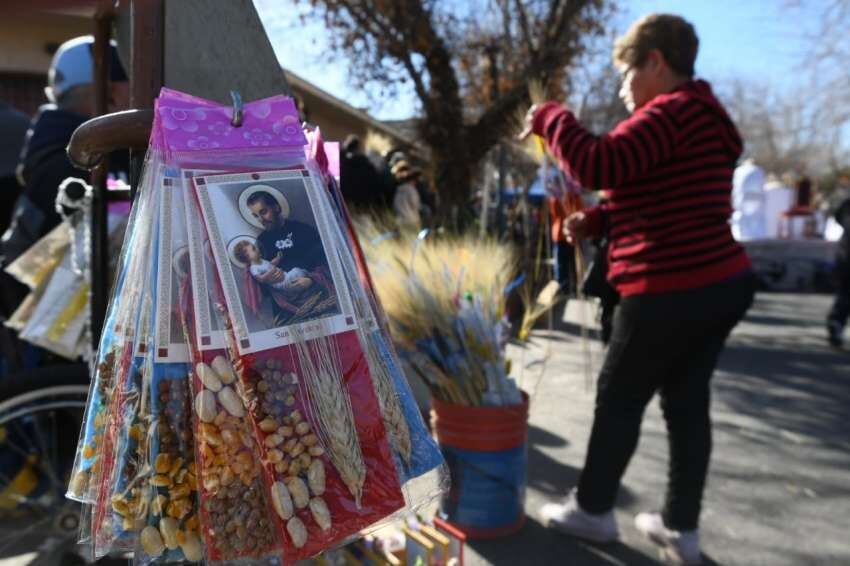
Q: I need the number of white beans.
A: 12